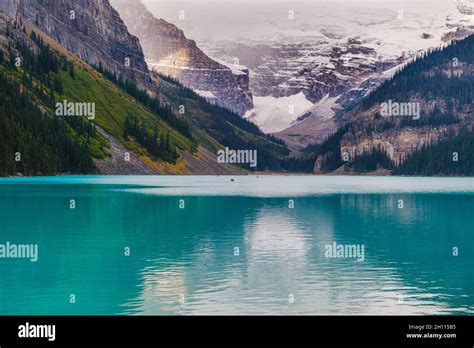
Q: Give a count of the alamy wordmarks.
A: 6